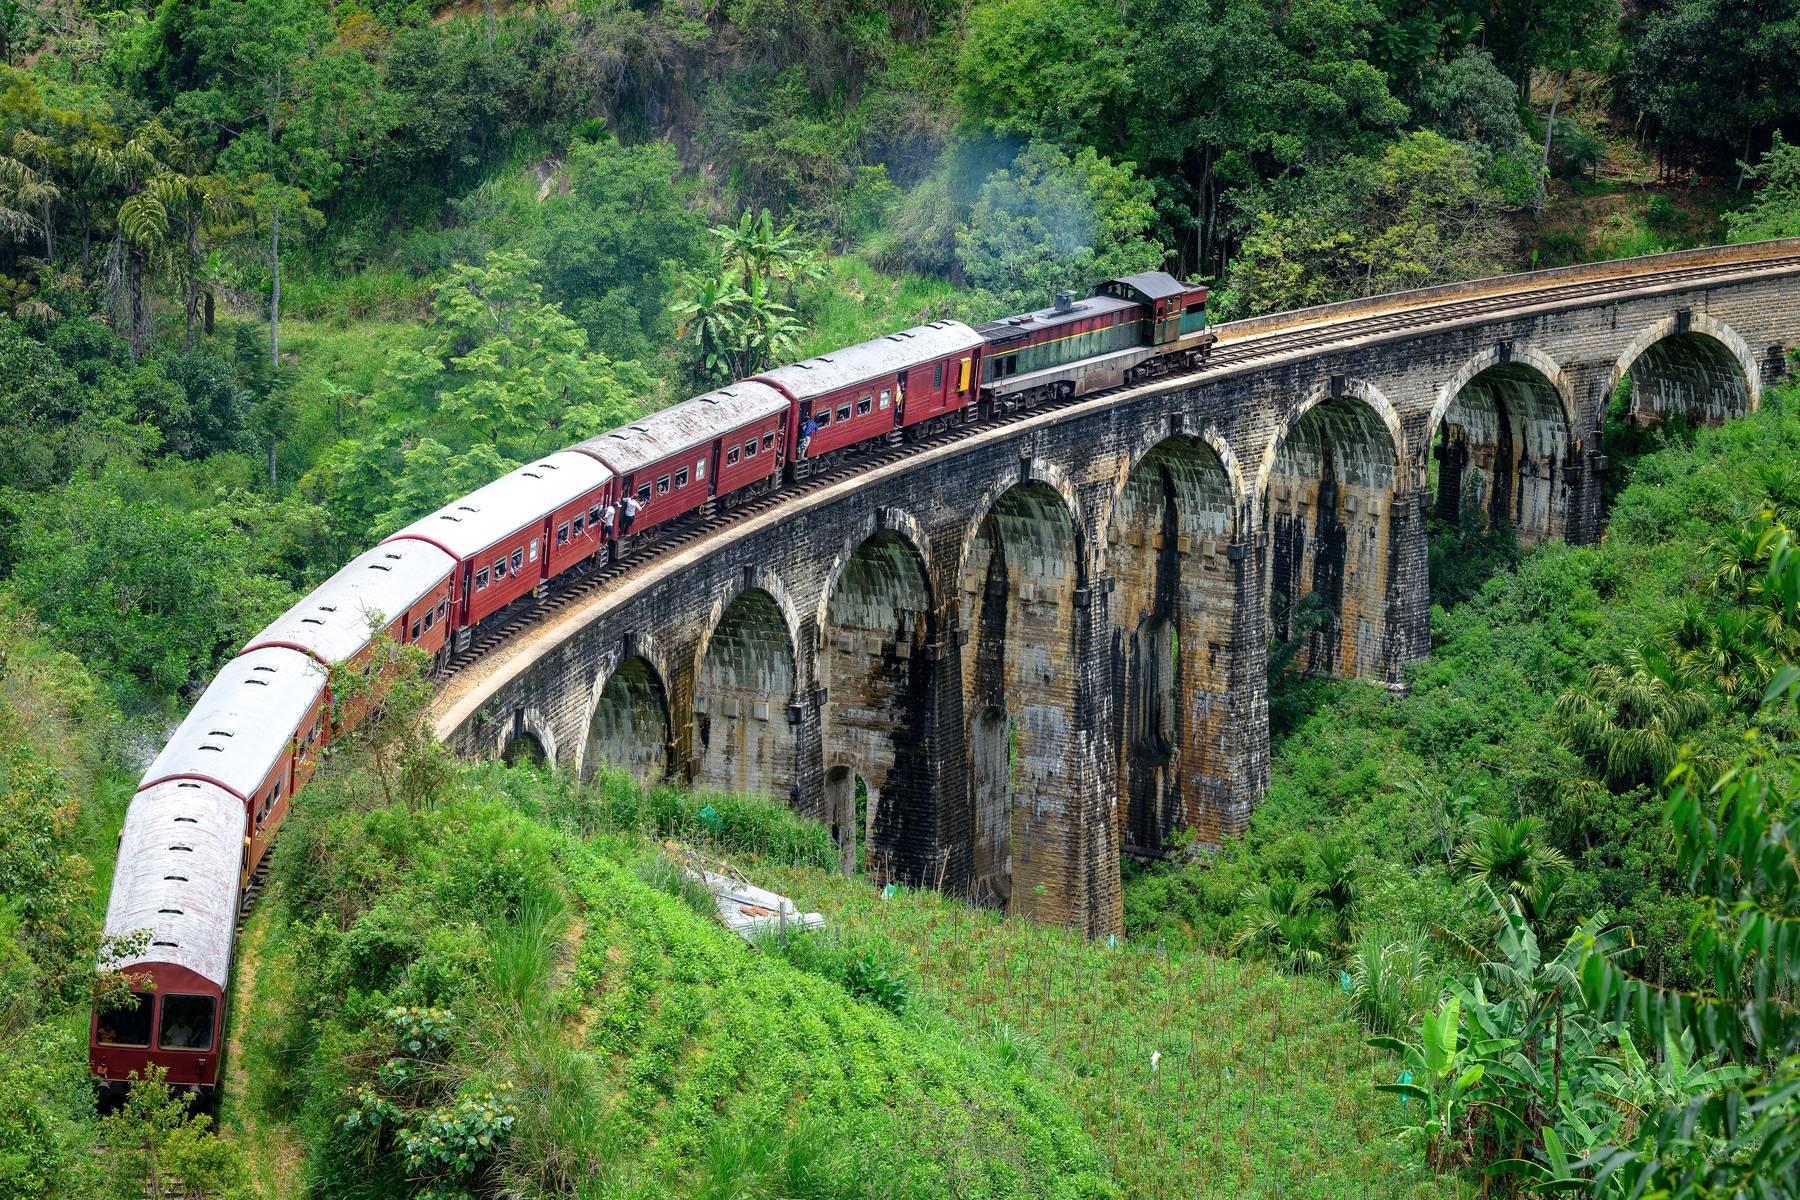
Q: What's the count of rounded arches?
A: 9